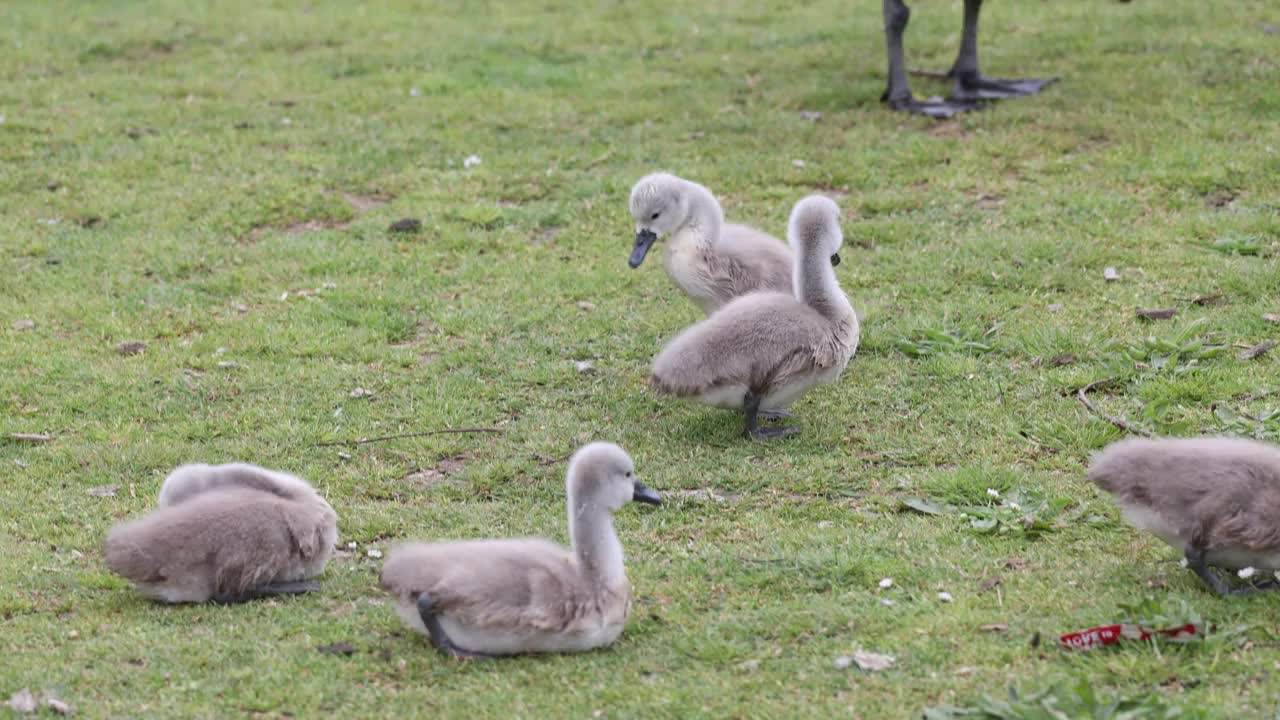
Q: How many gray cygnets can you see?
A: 5